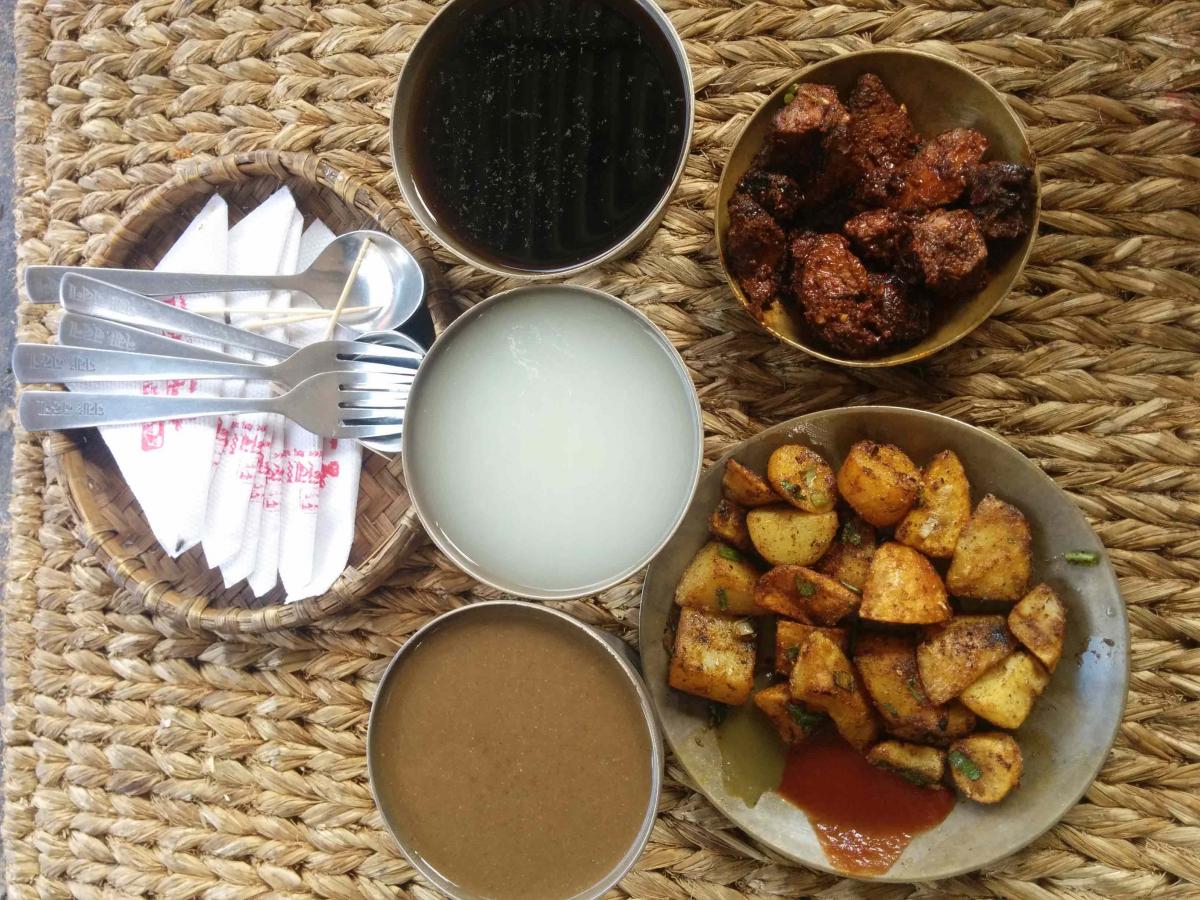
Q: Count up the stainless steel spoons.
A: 3